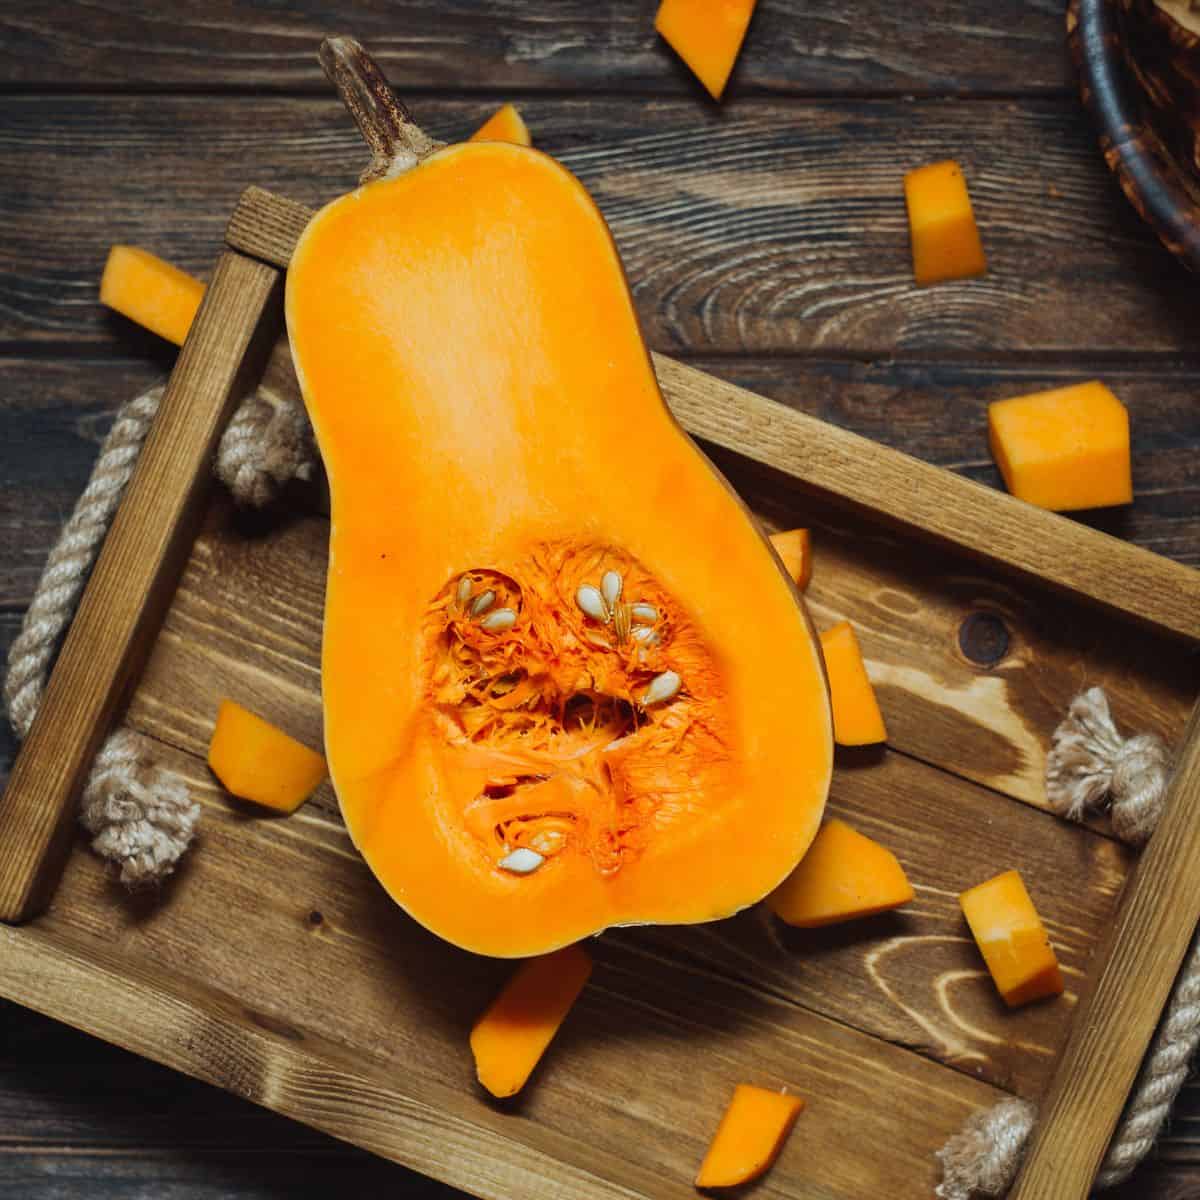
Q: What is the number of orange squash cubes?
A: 12